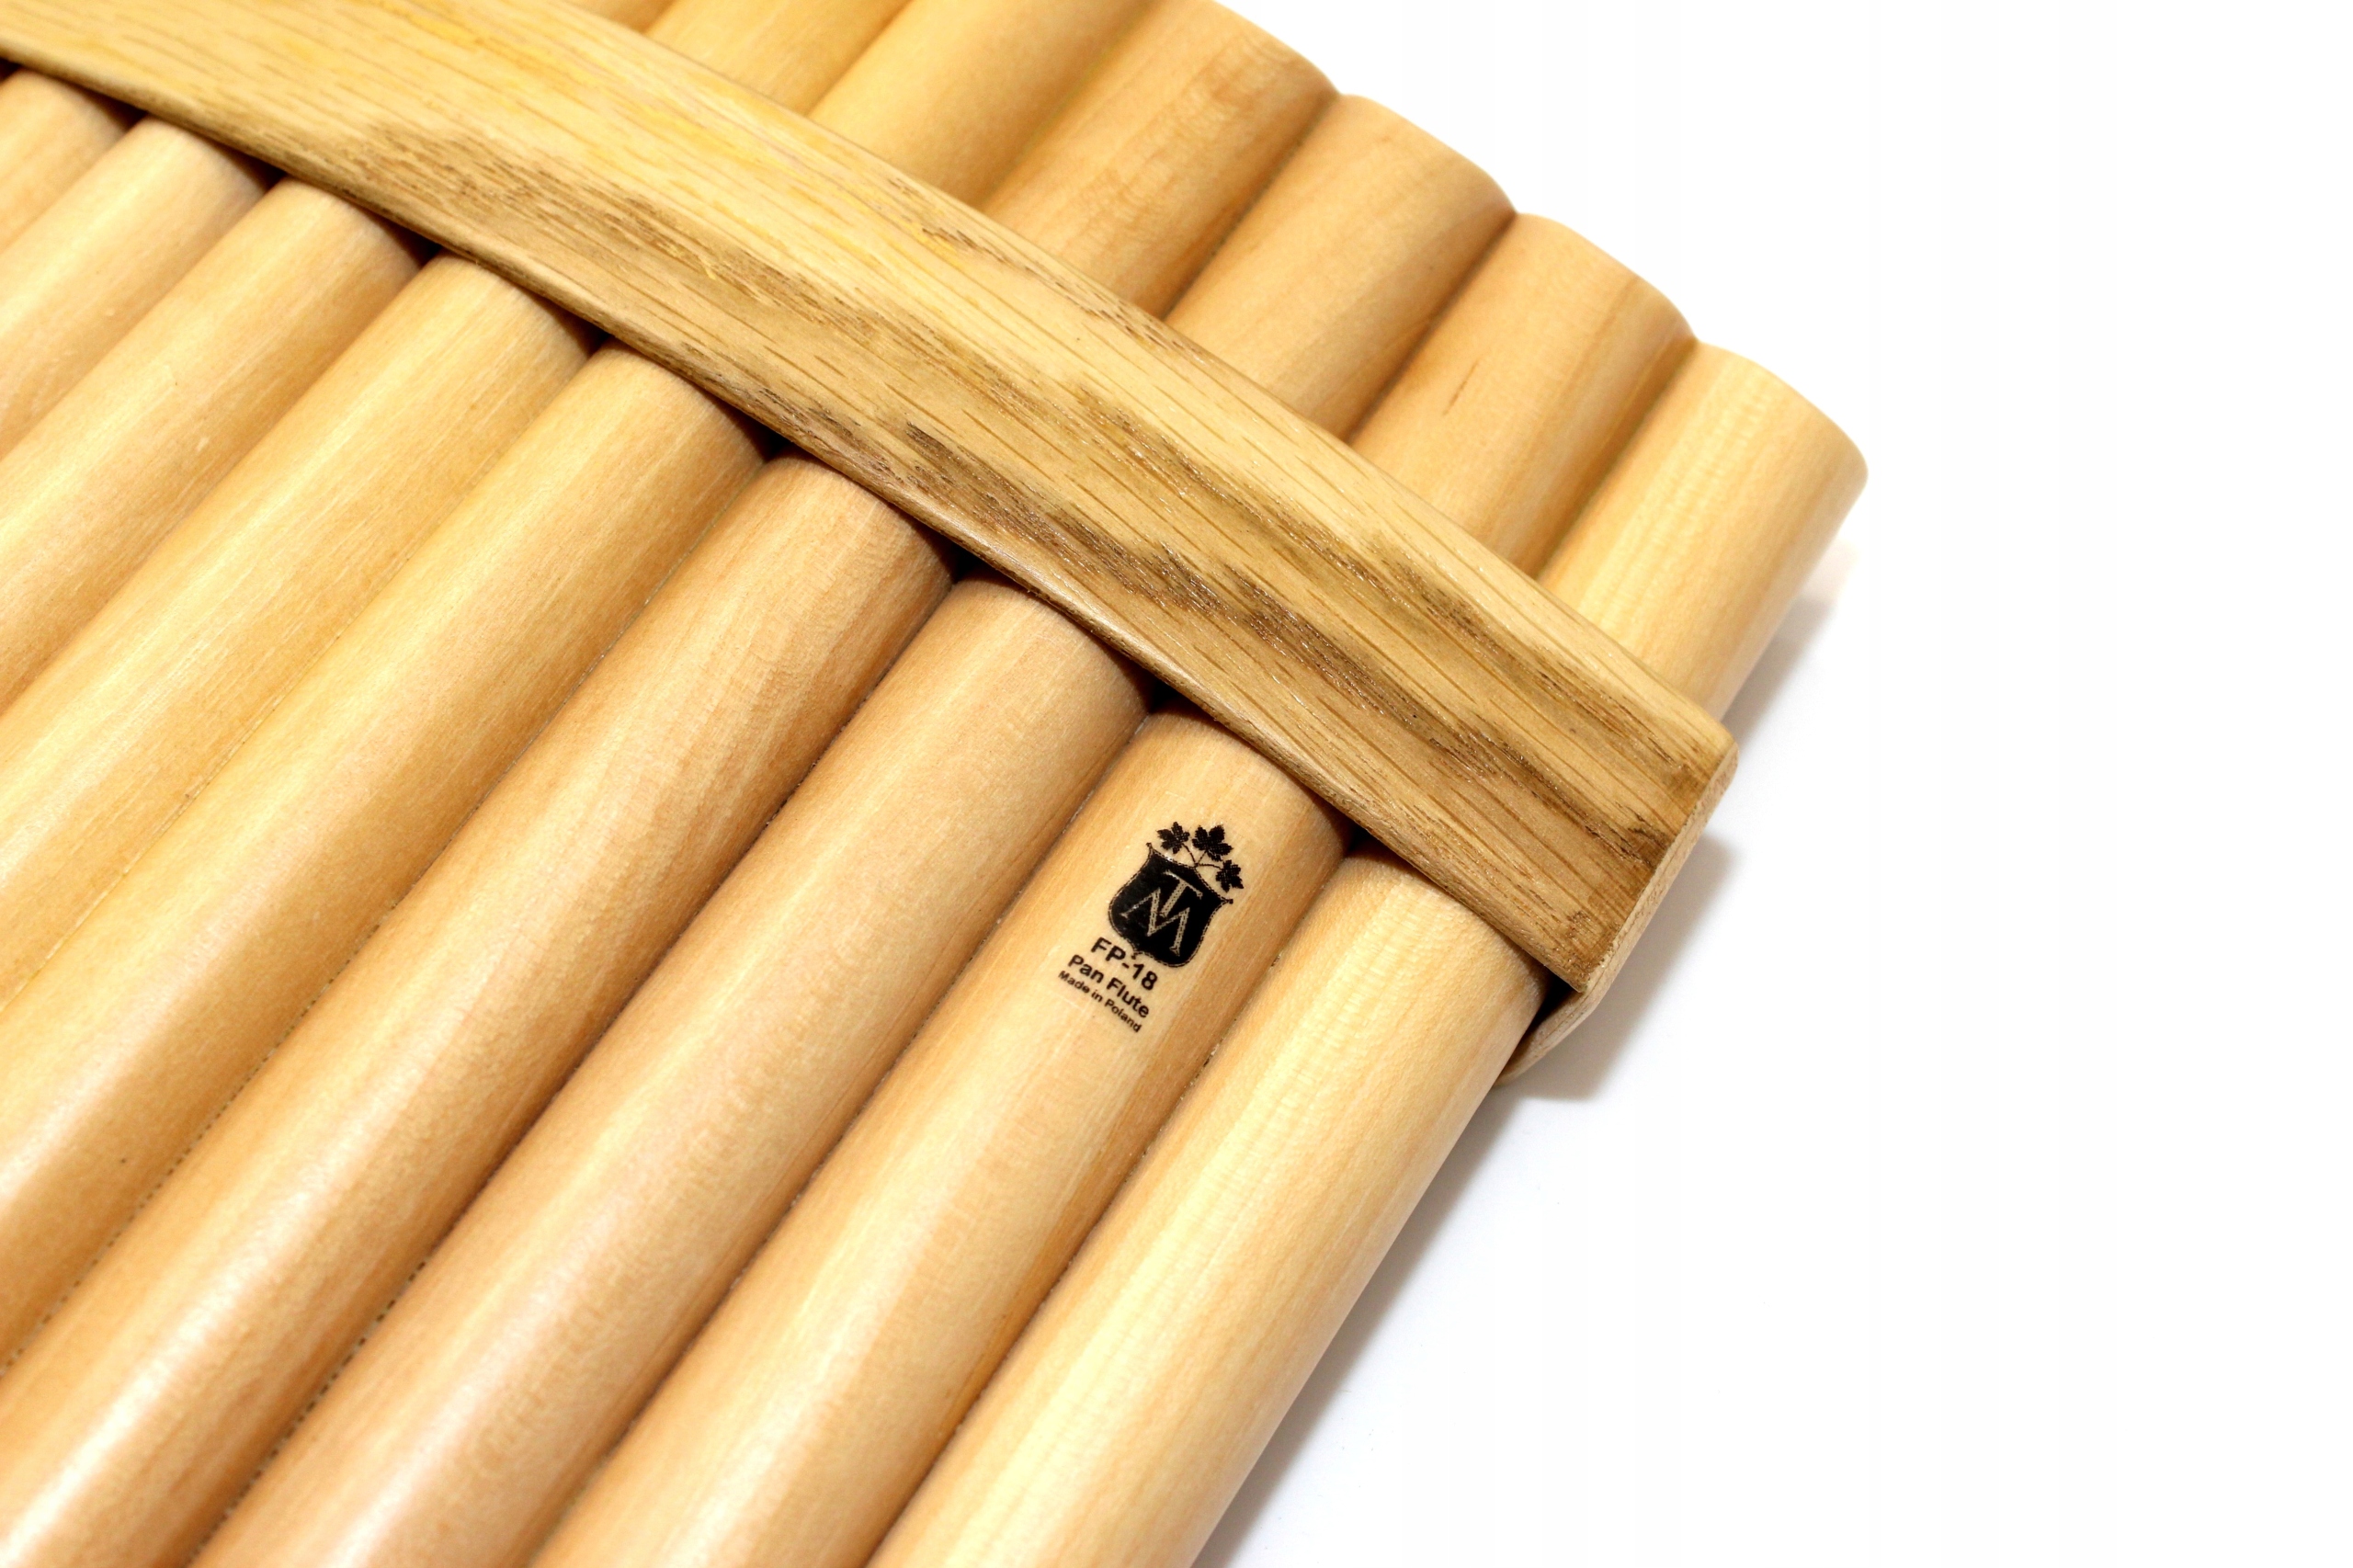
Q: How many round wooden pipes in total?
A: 9